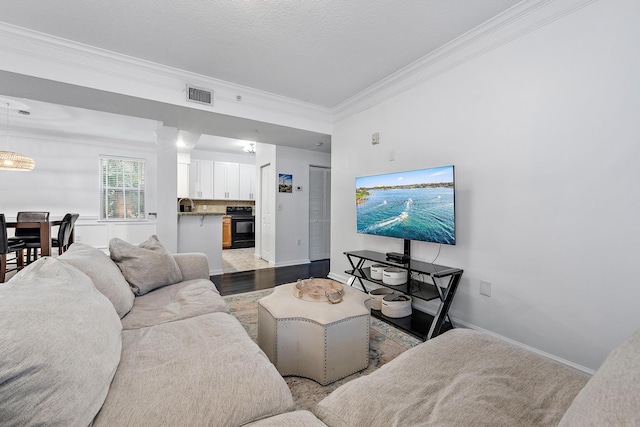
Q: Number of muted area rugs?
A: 1